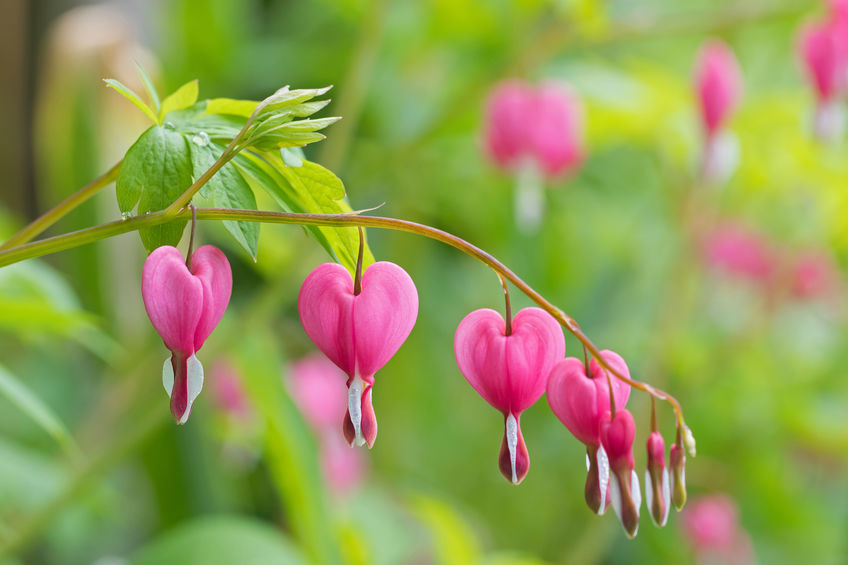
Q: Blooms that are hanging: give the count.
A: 7